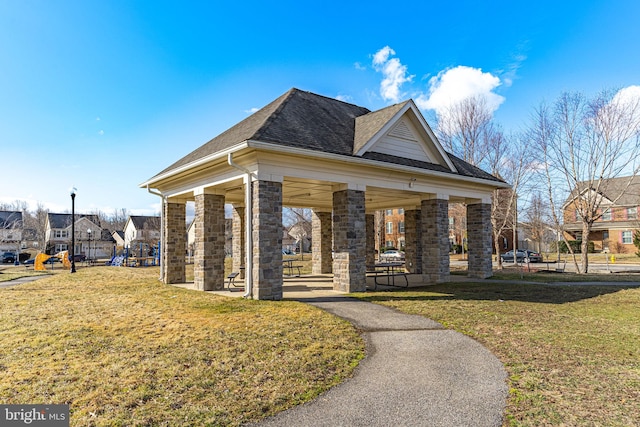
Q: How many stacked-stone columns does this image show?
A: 10